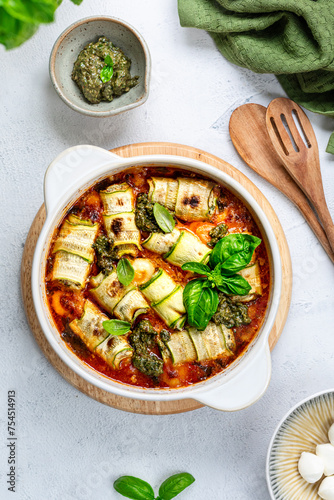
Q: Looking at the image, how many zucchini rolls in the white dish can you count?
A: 9